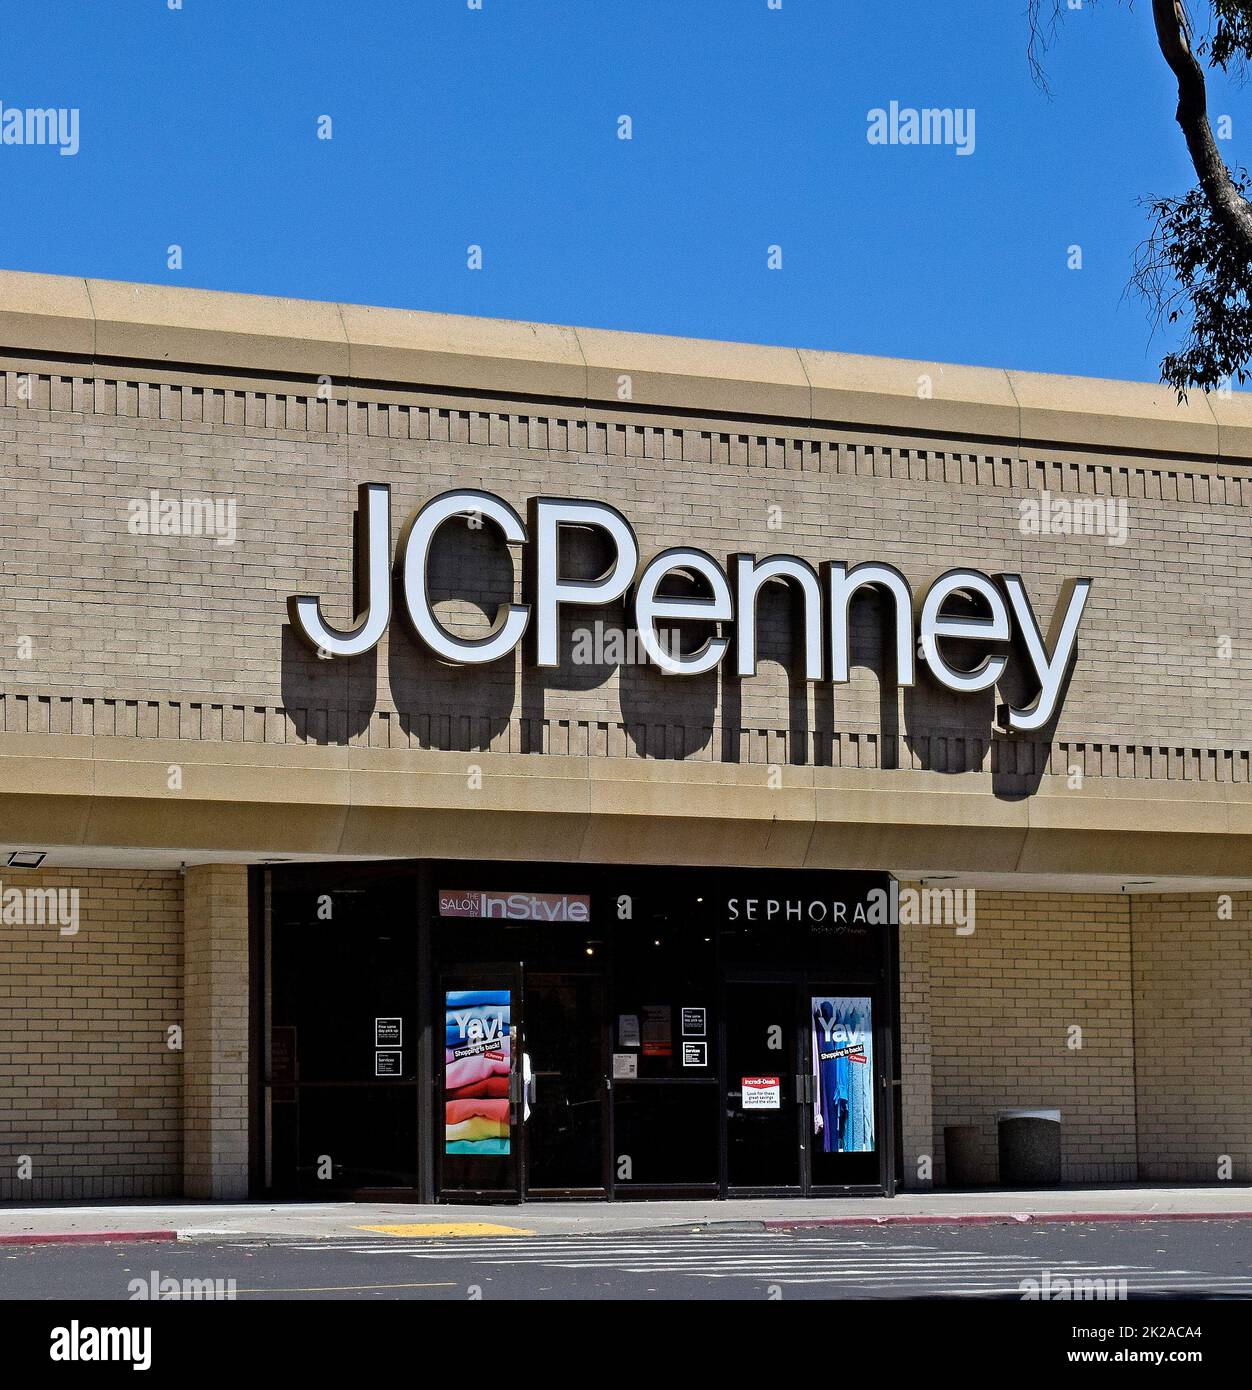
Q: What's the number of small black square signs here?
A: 4